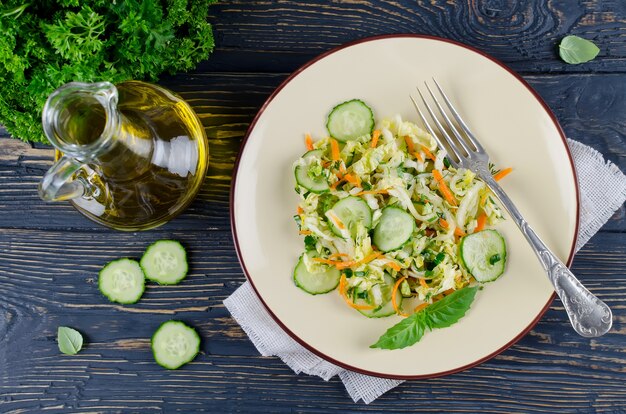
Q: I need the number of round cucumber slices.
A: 10